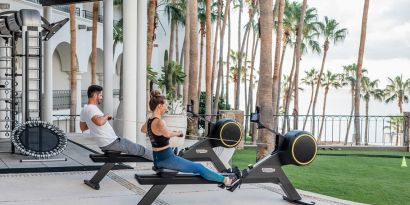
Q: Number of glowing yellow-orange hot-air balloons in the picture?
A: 0